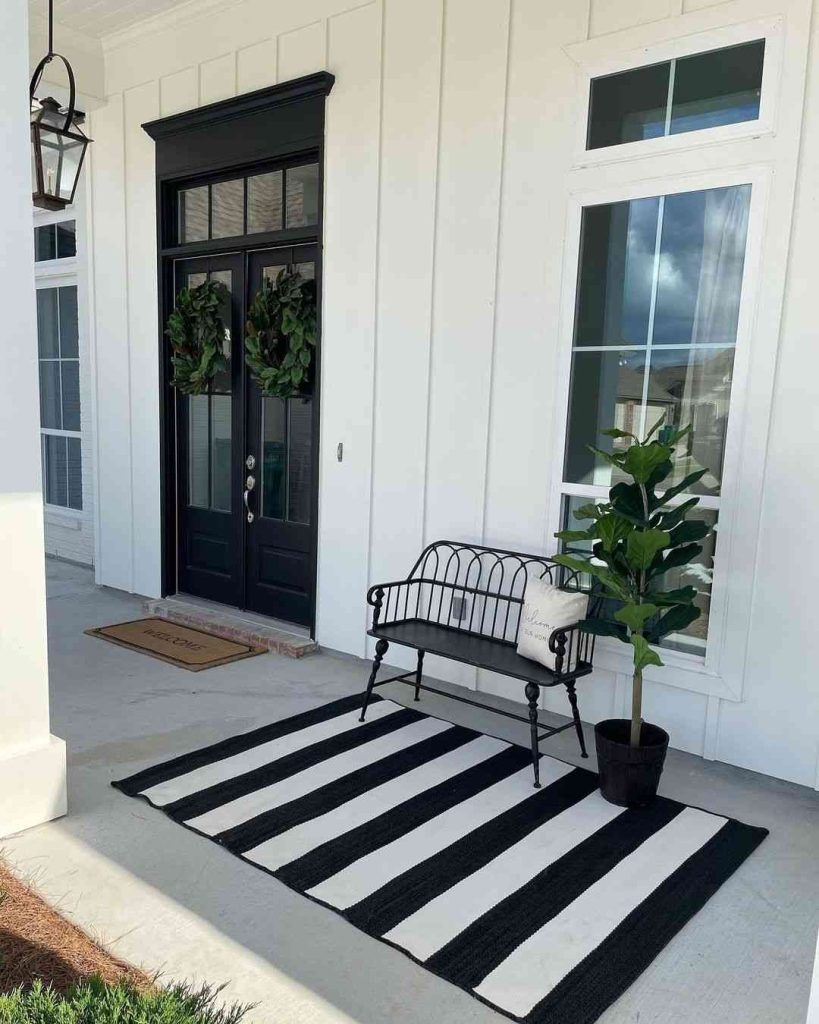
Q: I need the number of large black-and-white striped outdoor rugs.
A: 1